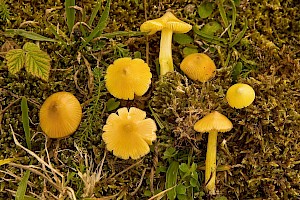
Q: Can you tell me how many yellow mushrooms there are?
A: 7